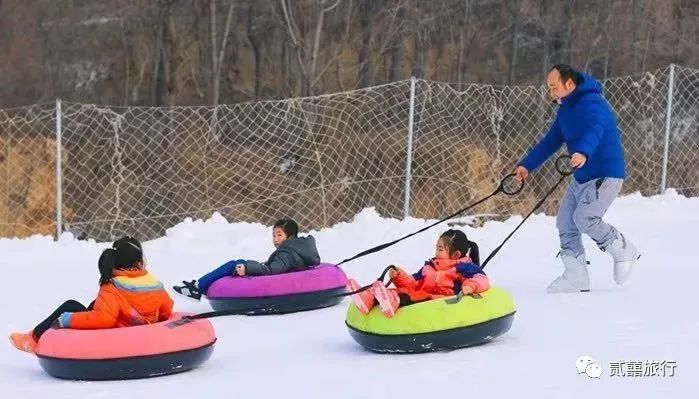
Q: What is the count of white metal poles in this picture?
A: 3